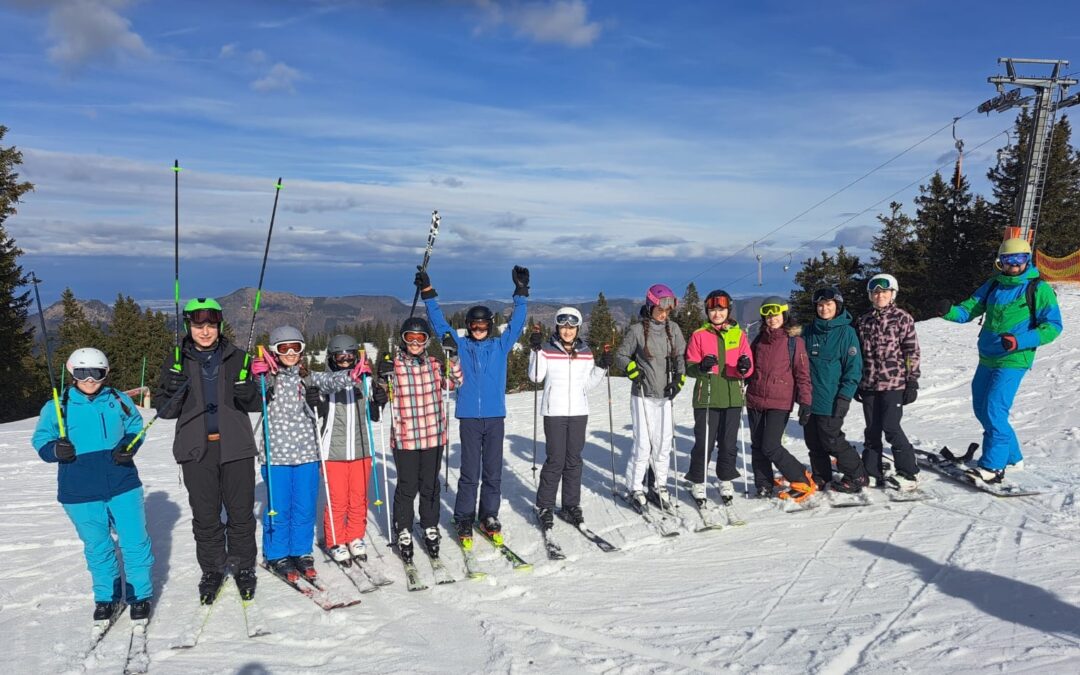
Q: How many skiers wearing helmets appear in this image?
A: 13